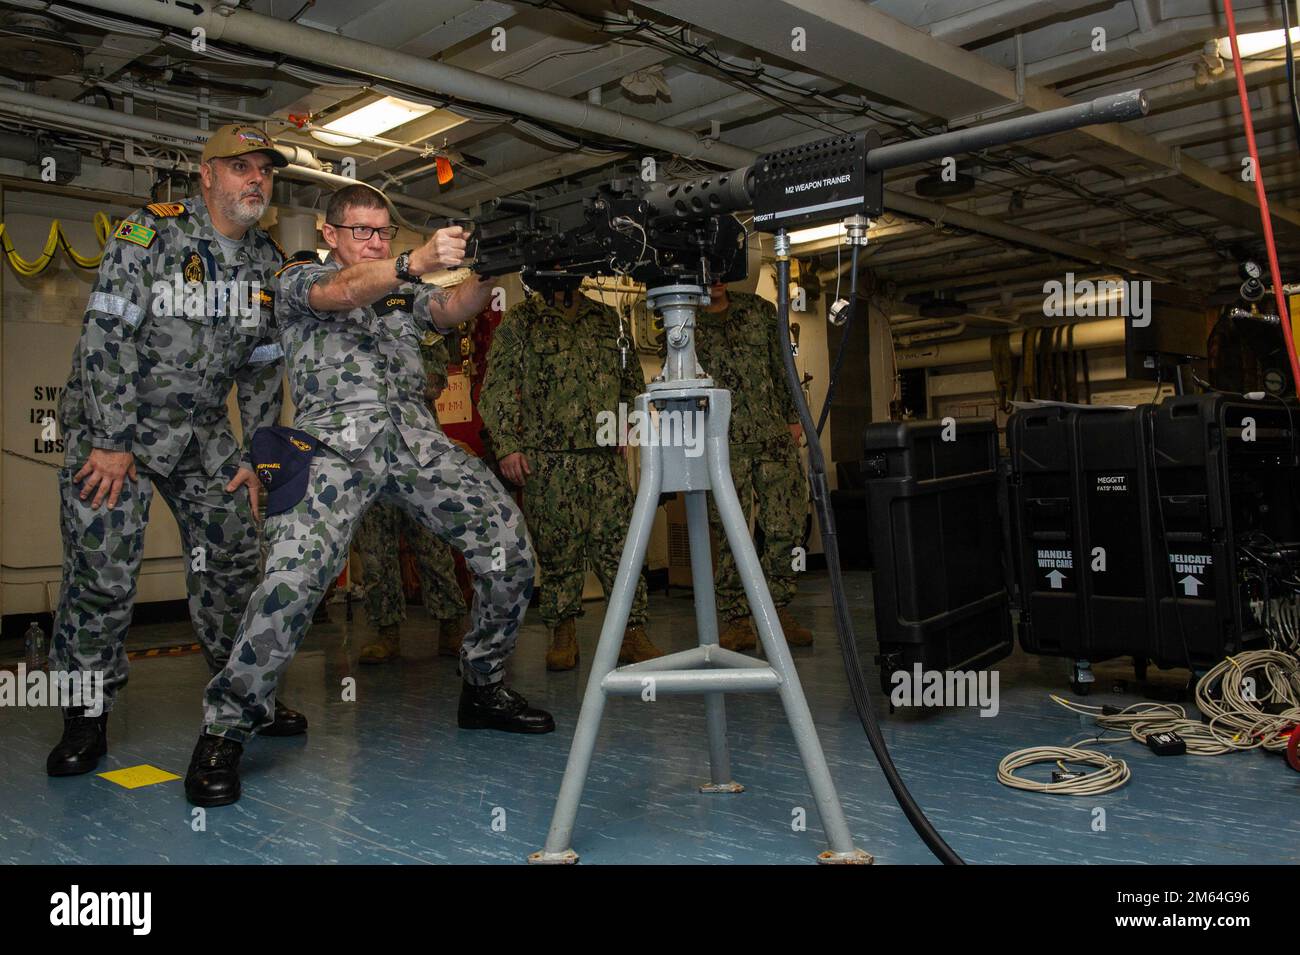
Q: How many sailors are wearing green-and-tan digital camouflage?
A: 3